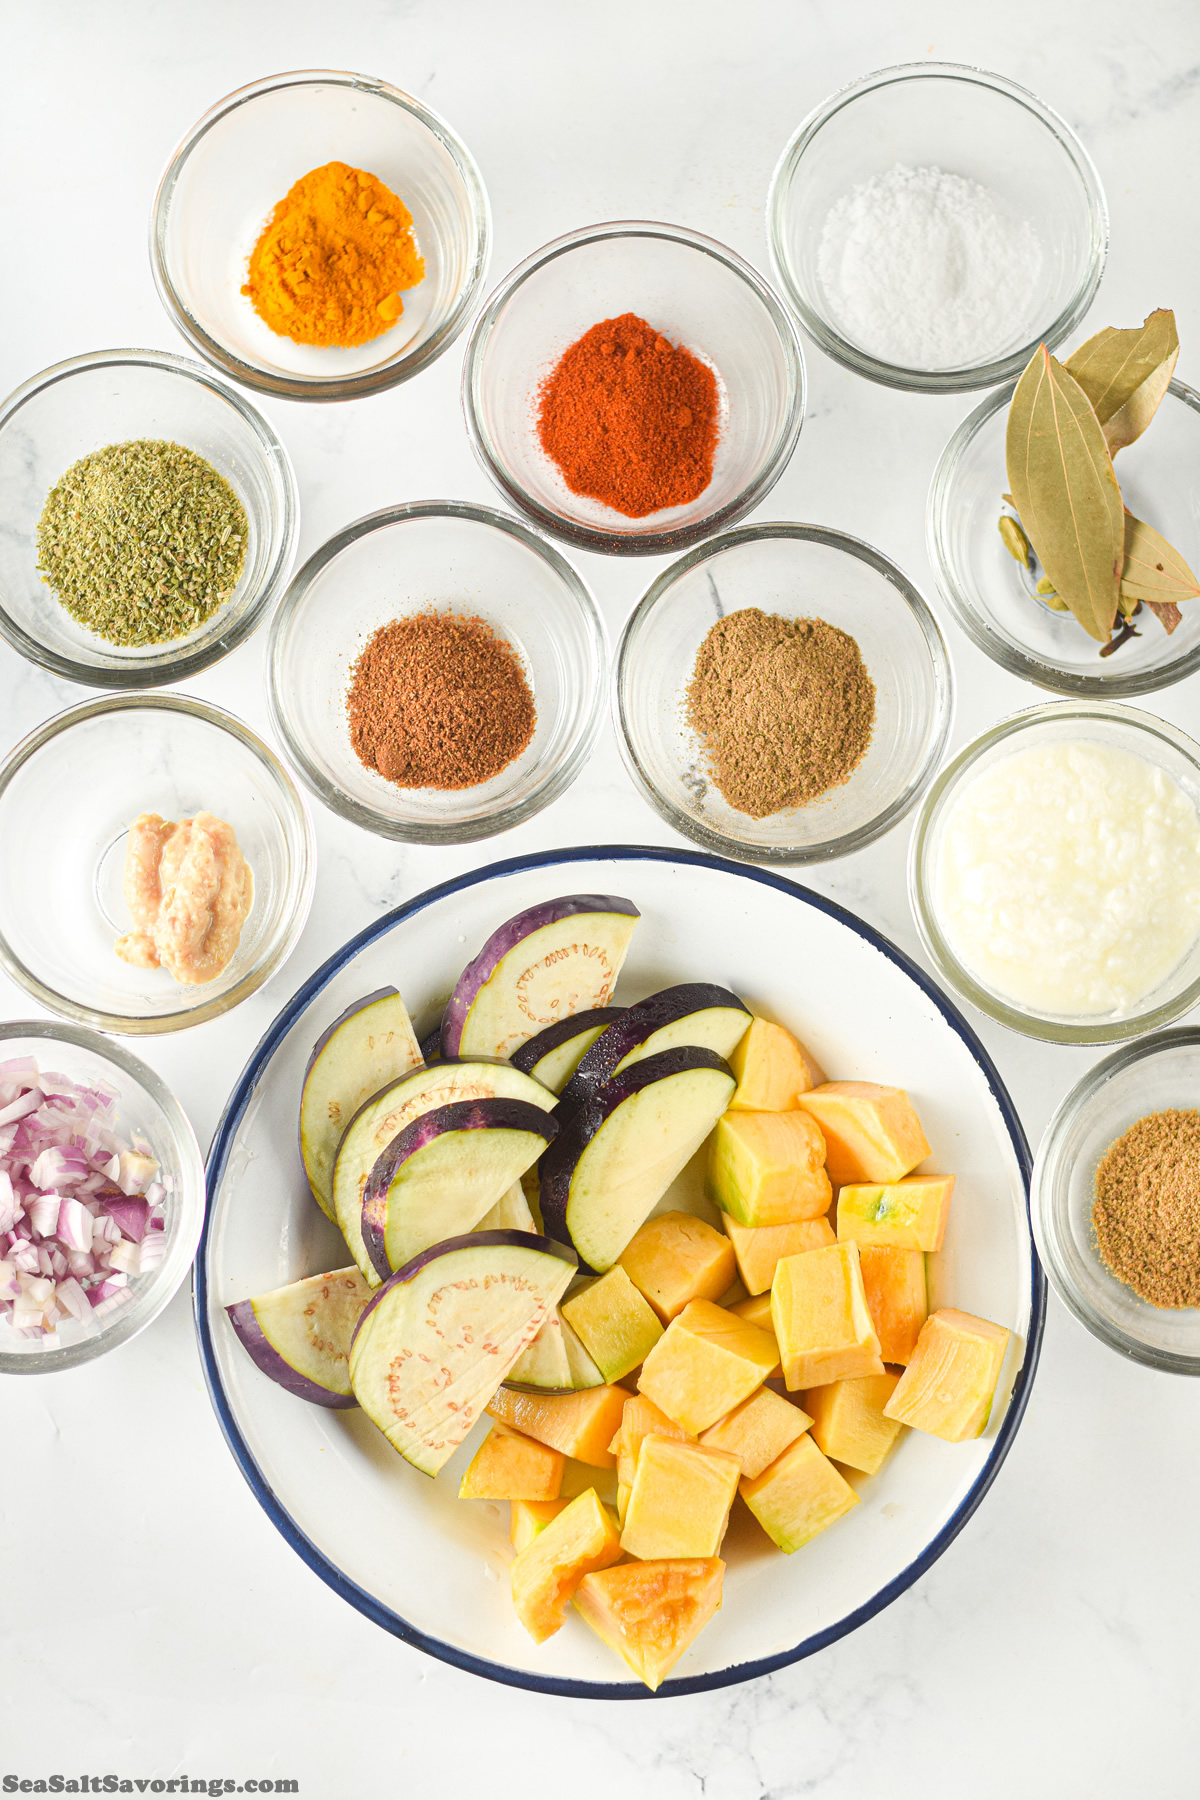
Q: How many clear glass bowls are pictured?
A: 11